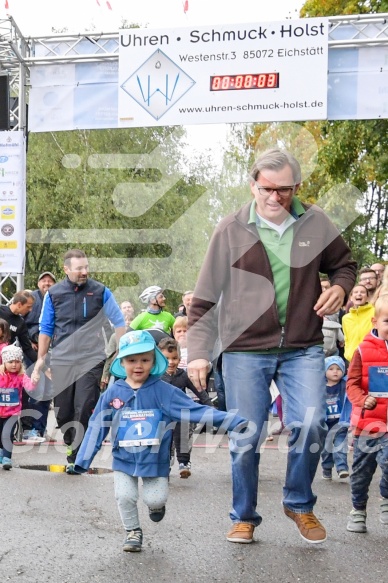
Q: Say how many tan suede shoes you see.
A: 2